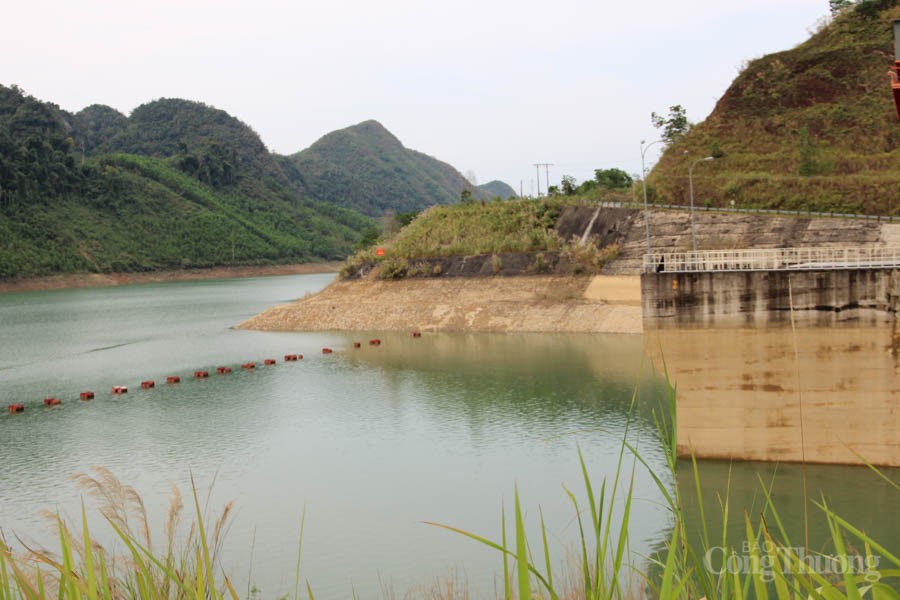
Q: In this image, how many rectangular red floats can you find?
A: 15